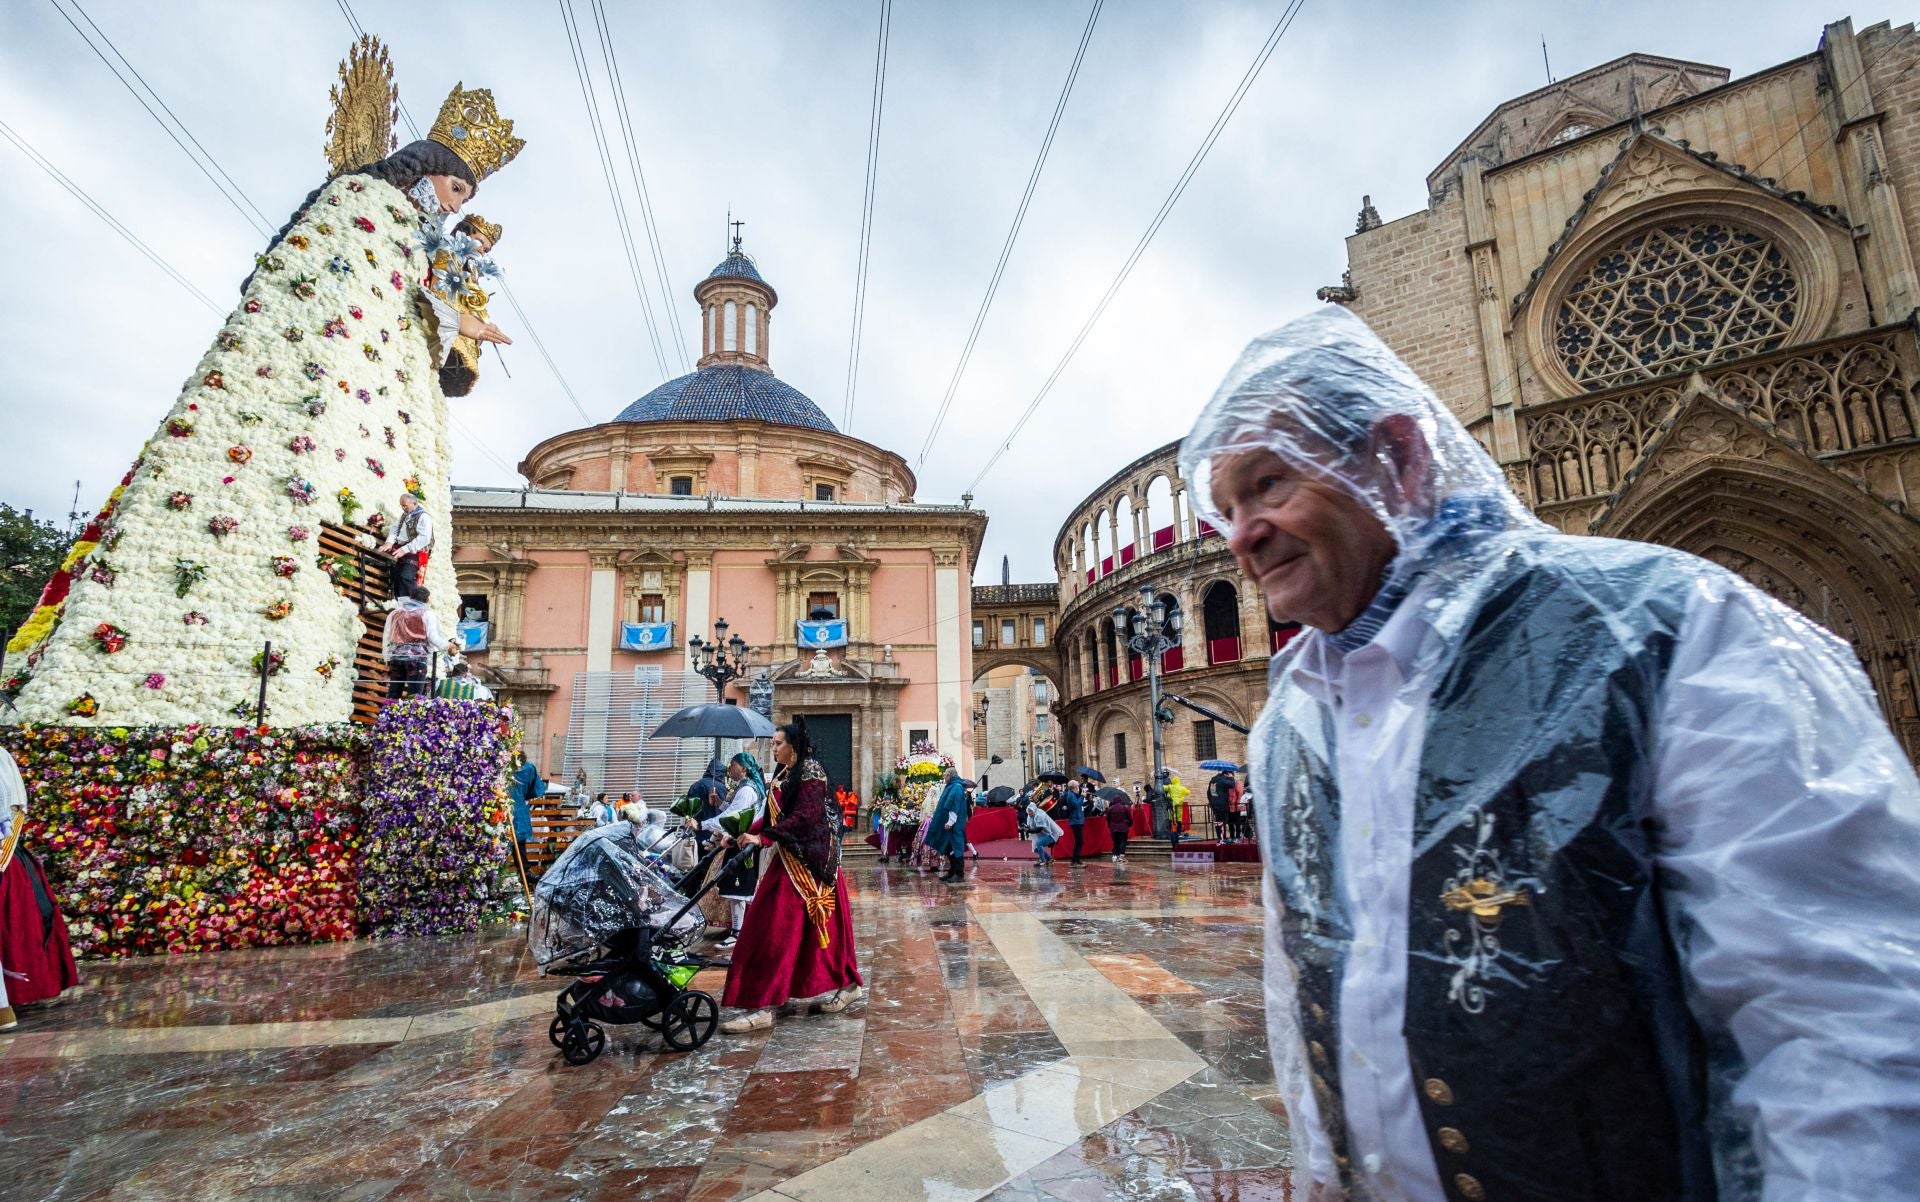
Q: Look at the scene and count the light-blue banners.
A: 3